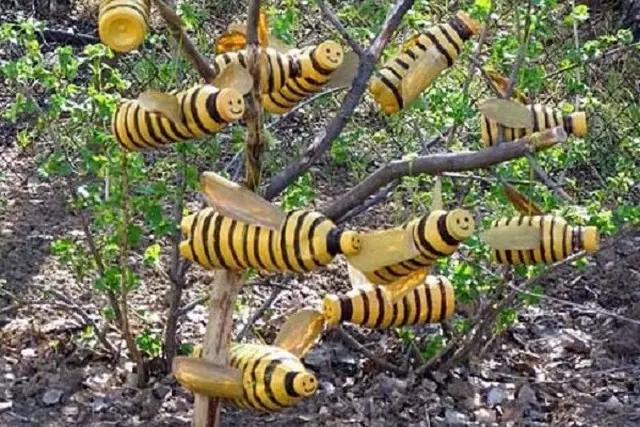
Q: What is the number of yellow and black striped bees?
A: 11